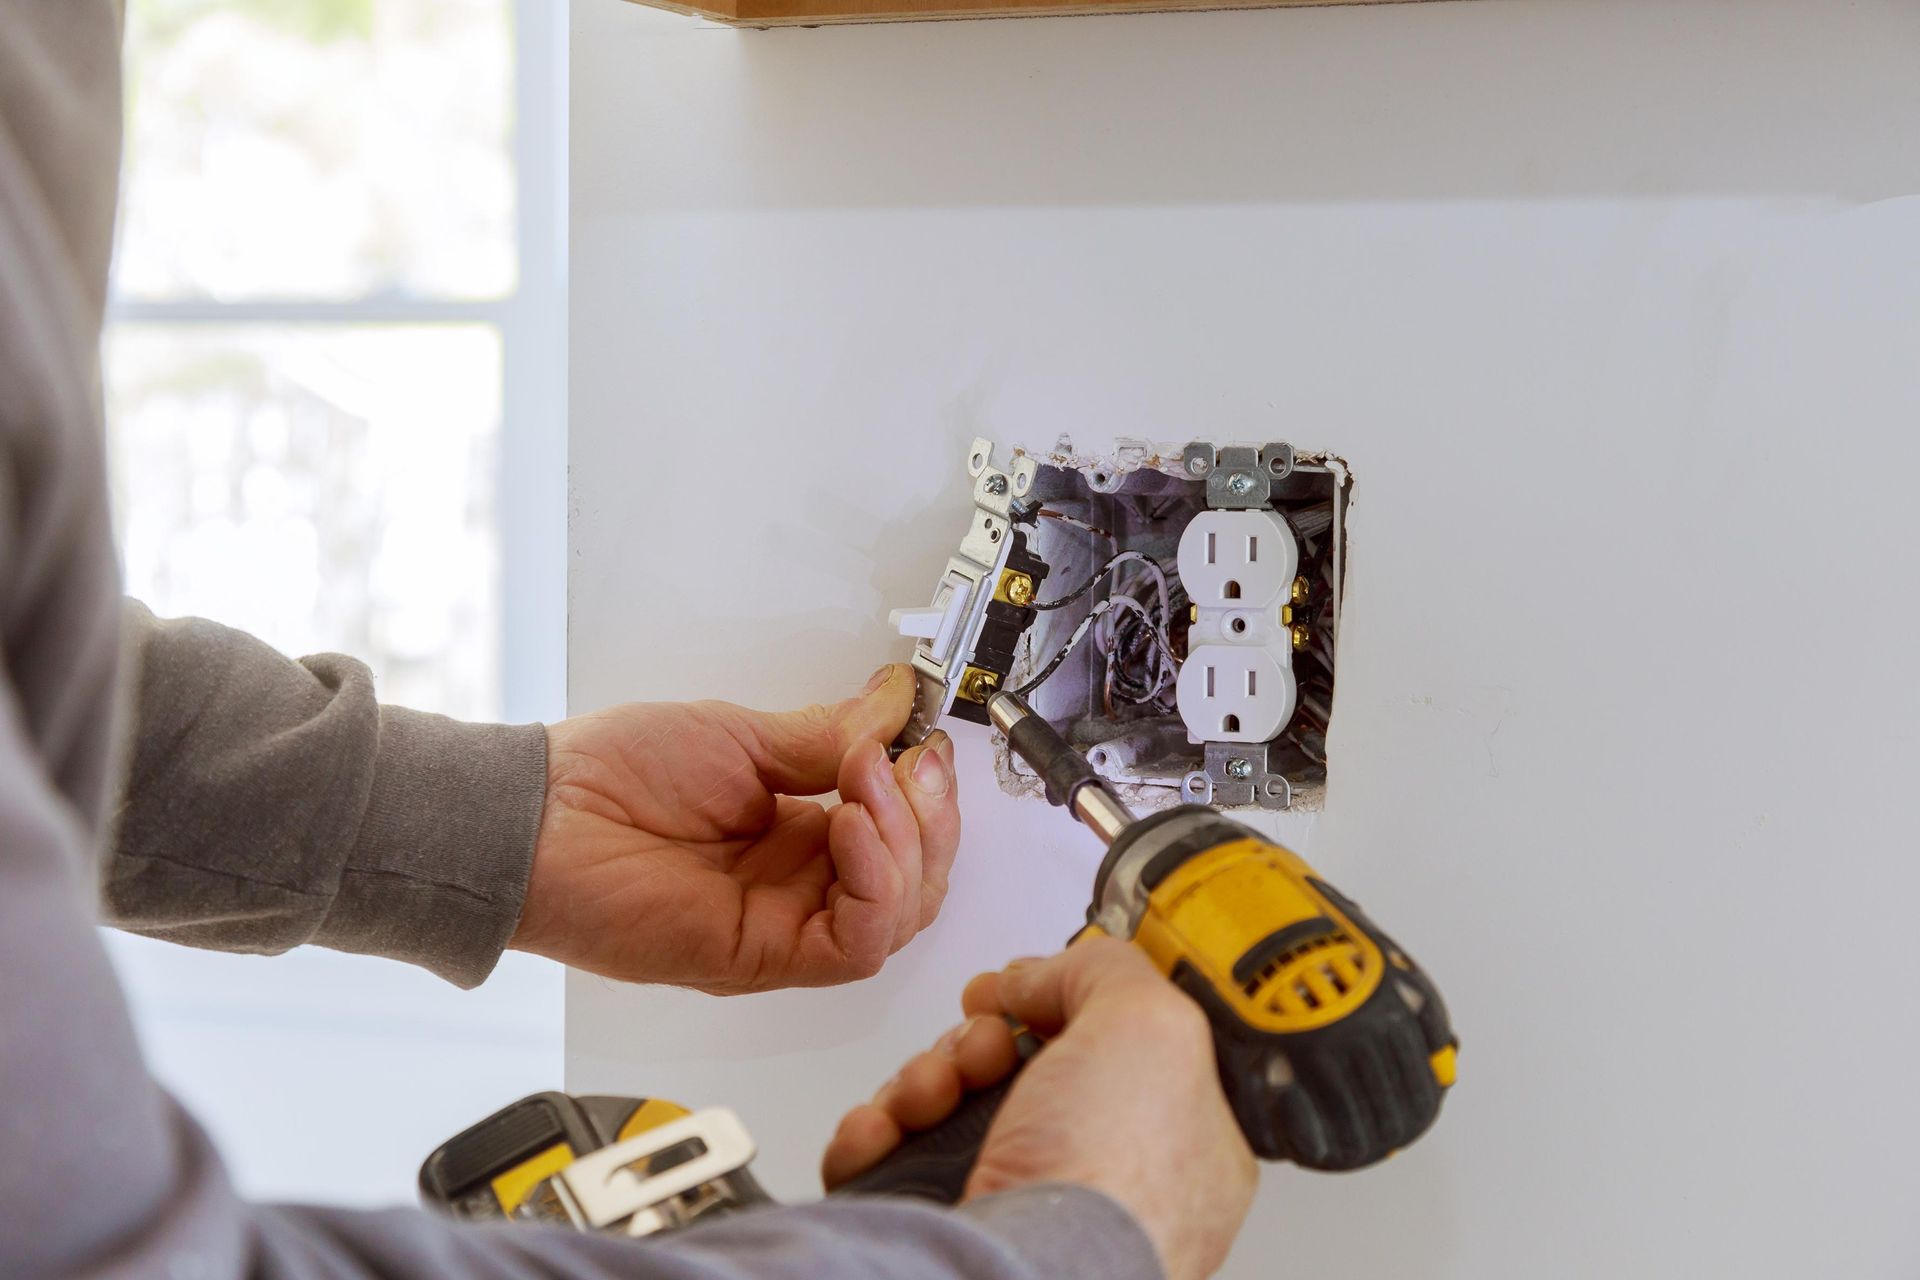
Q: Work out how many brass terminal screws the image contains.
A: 4